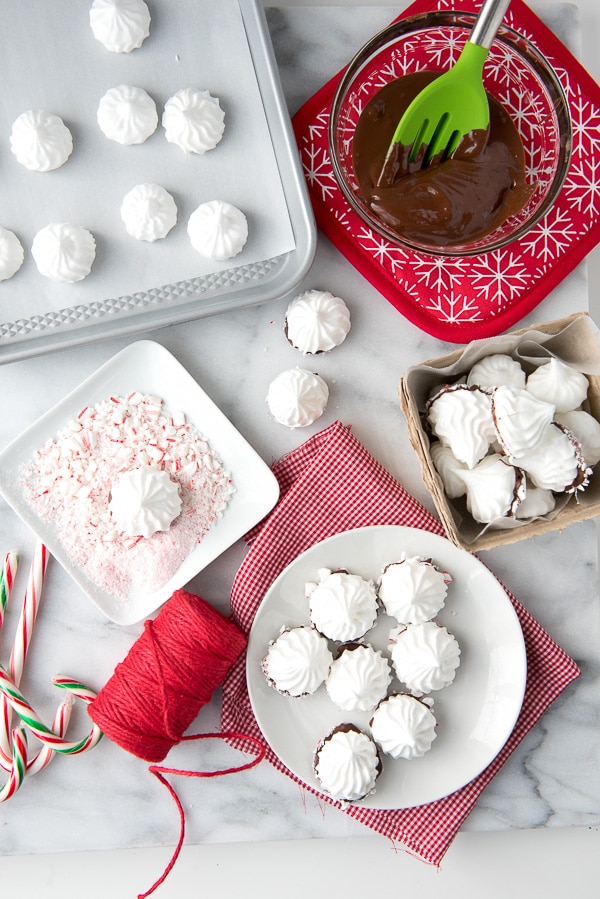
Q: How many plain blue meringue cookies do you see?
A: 0